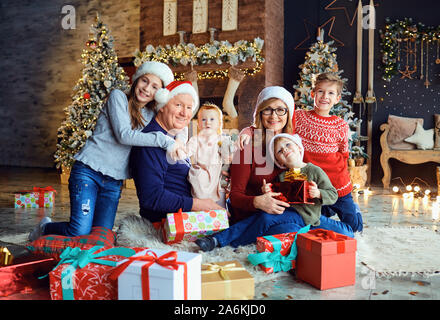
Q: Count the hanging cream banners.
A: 3